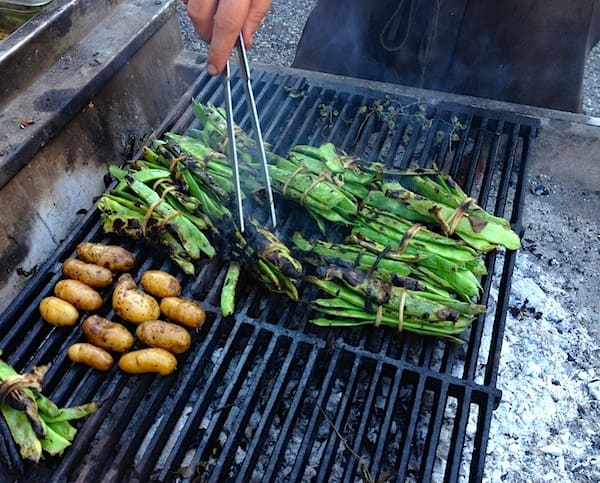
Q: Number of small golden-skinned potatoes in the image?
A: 11